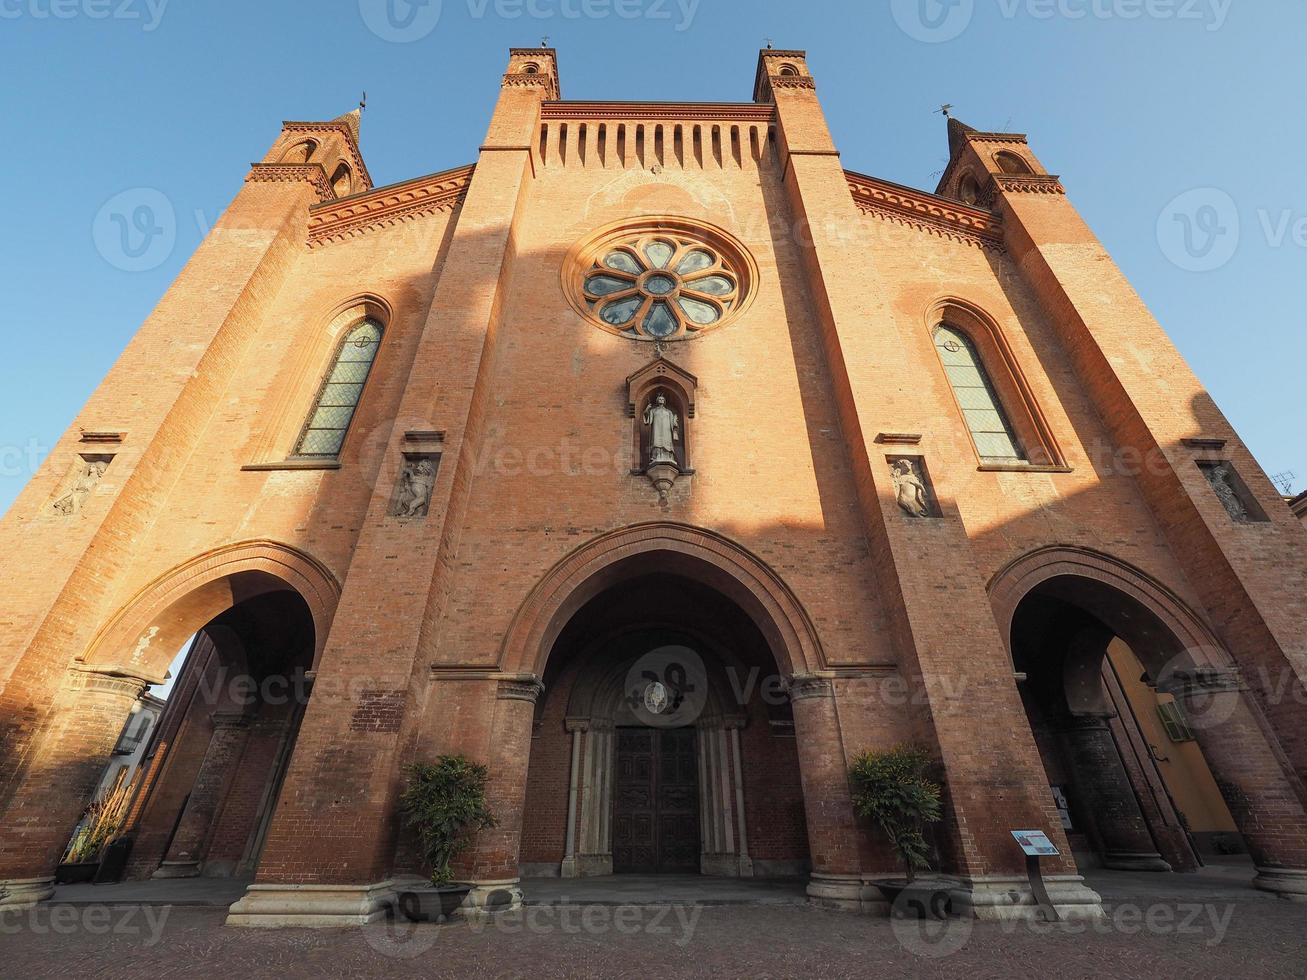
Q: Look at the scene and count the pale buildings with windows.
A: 1